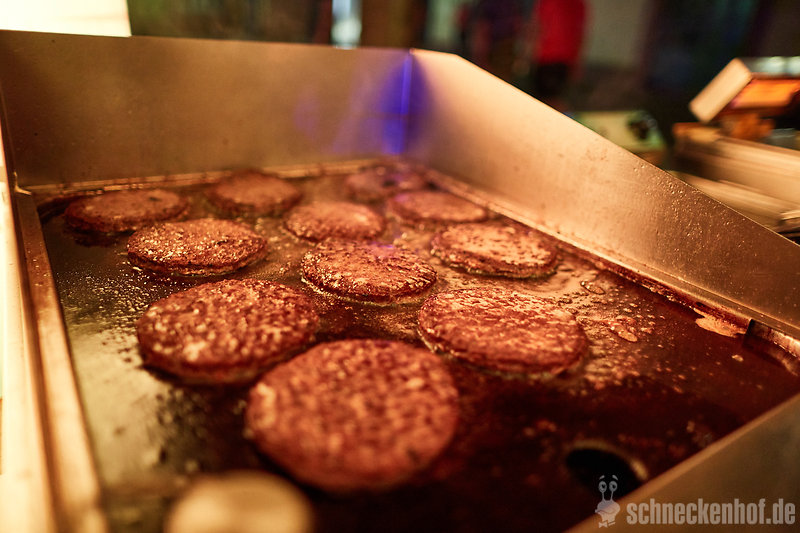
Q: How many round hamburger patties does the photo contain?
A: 11